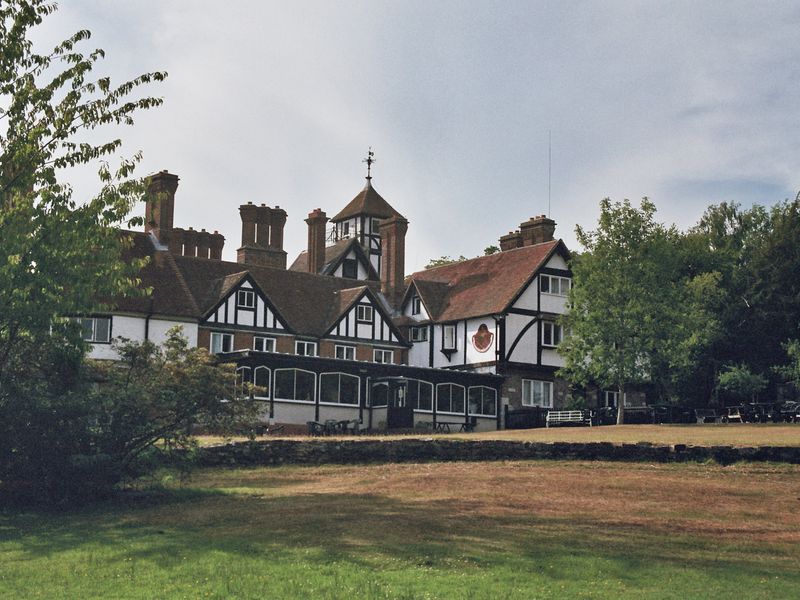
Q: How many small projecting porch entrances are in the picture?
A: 1